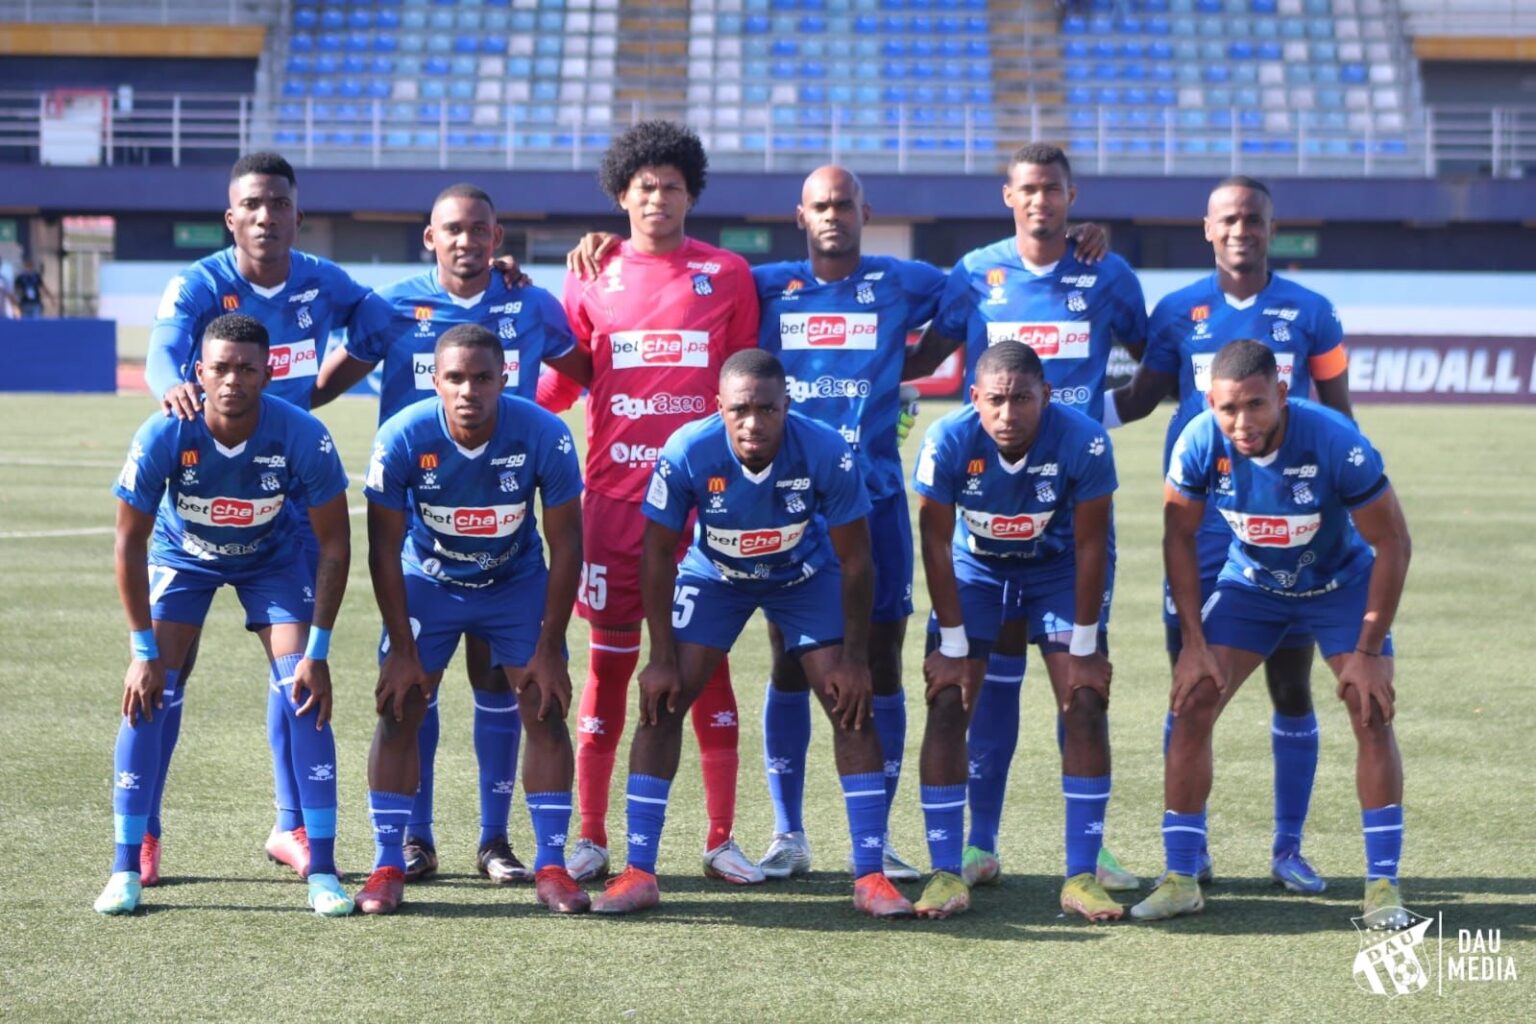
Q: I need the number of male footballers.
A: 11